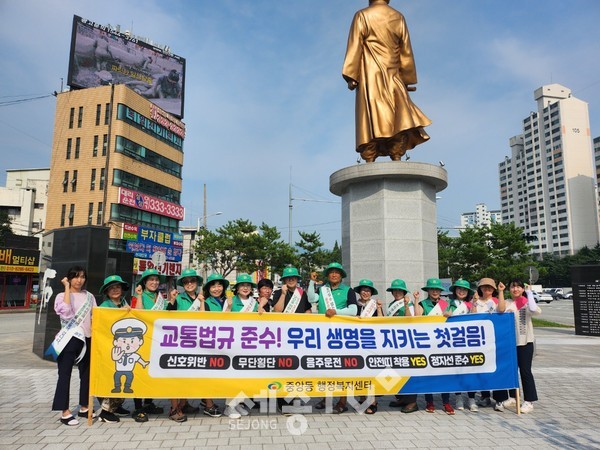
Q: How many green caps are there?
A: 11